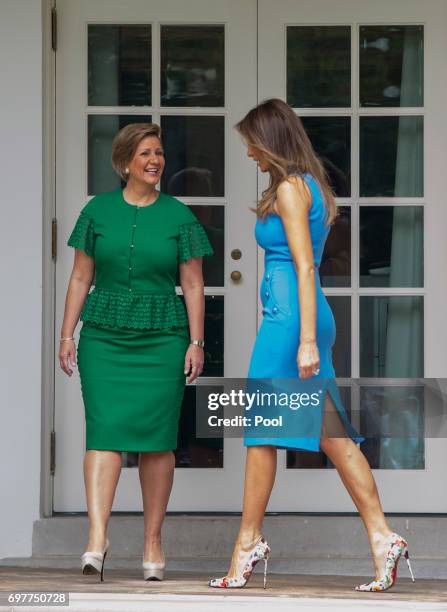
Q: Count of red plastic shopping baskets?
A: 0